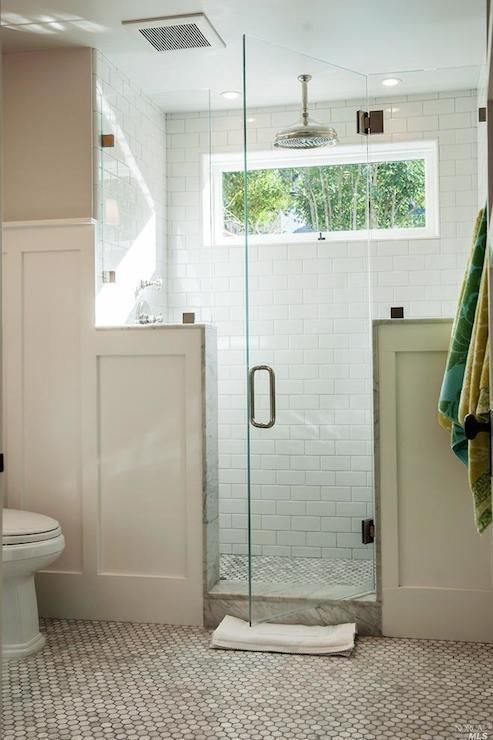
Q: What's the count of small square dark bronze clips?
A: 5